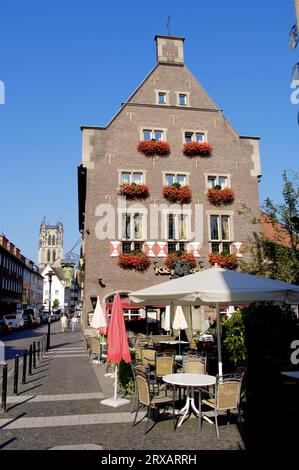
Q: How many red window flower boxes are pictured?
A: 8